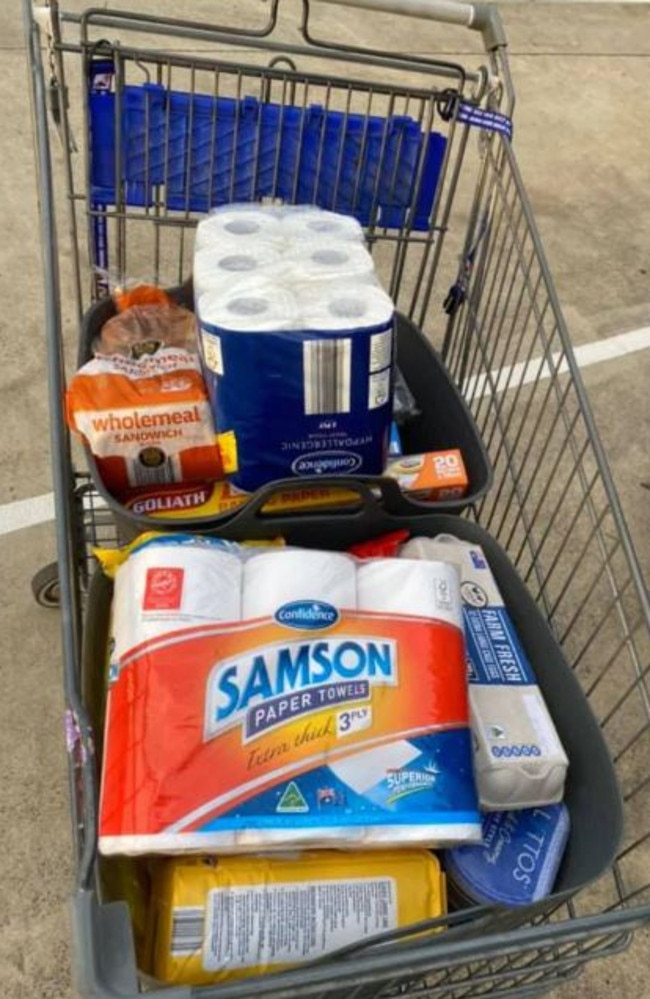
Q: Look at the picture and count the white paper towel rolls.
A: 3